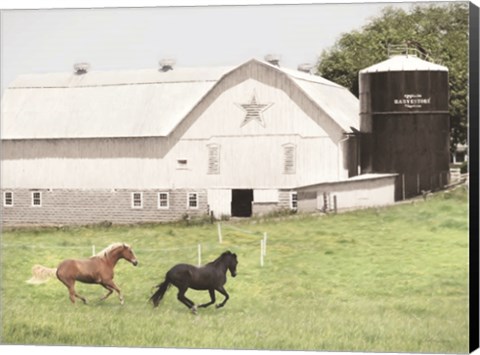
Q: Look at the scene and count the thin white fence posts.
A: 5